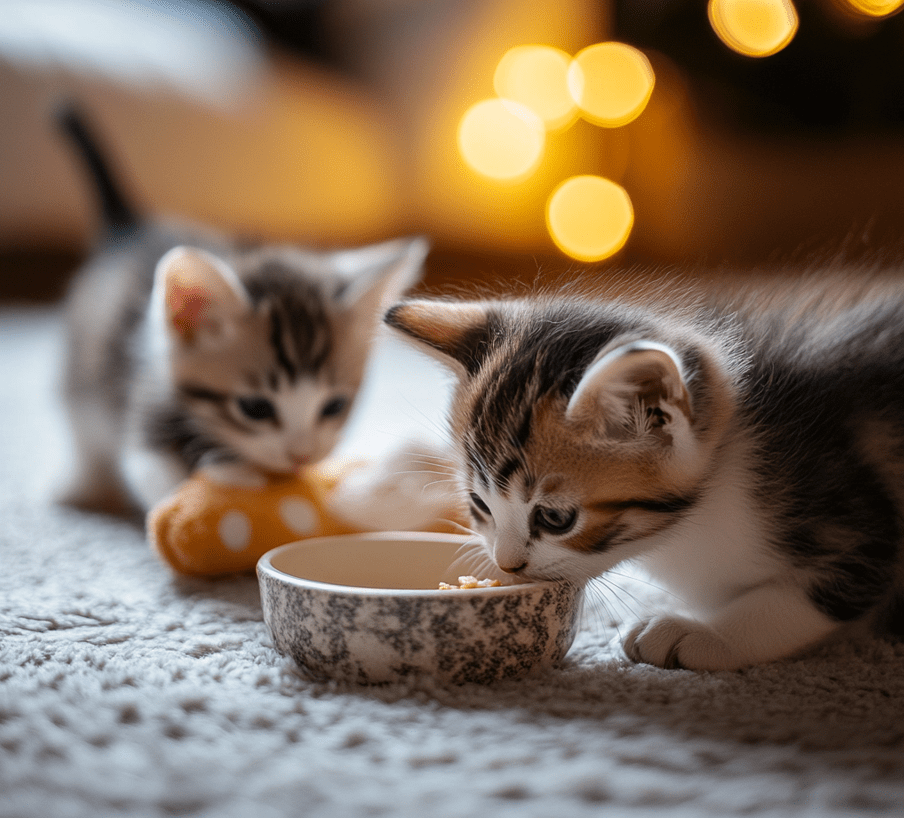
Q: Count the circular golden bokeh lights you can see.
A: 6